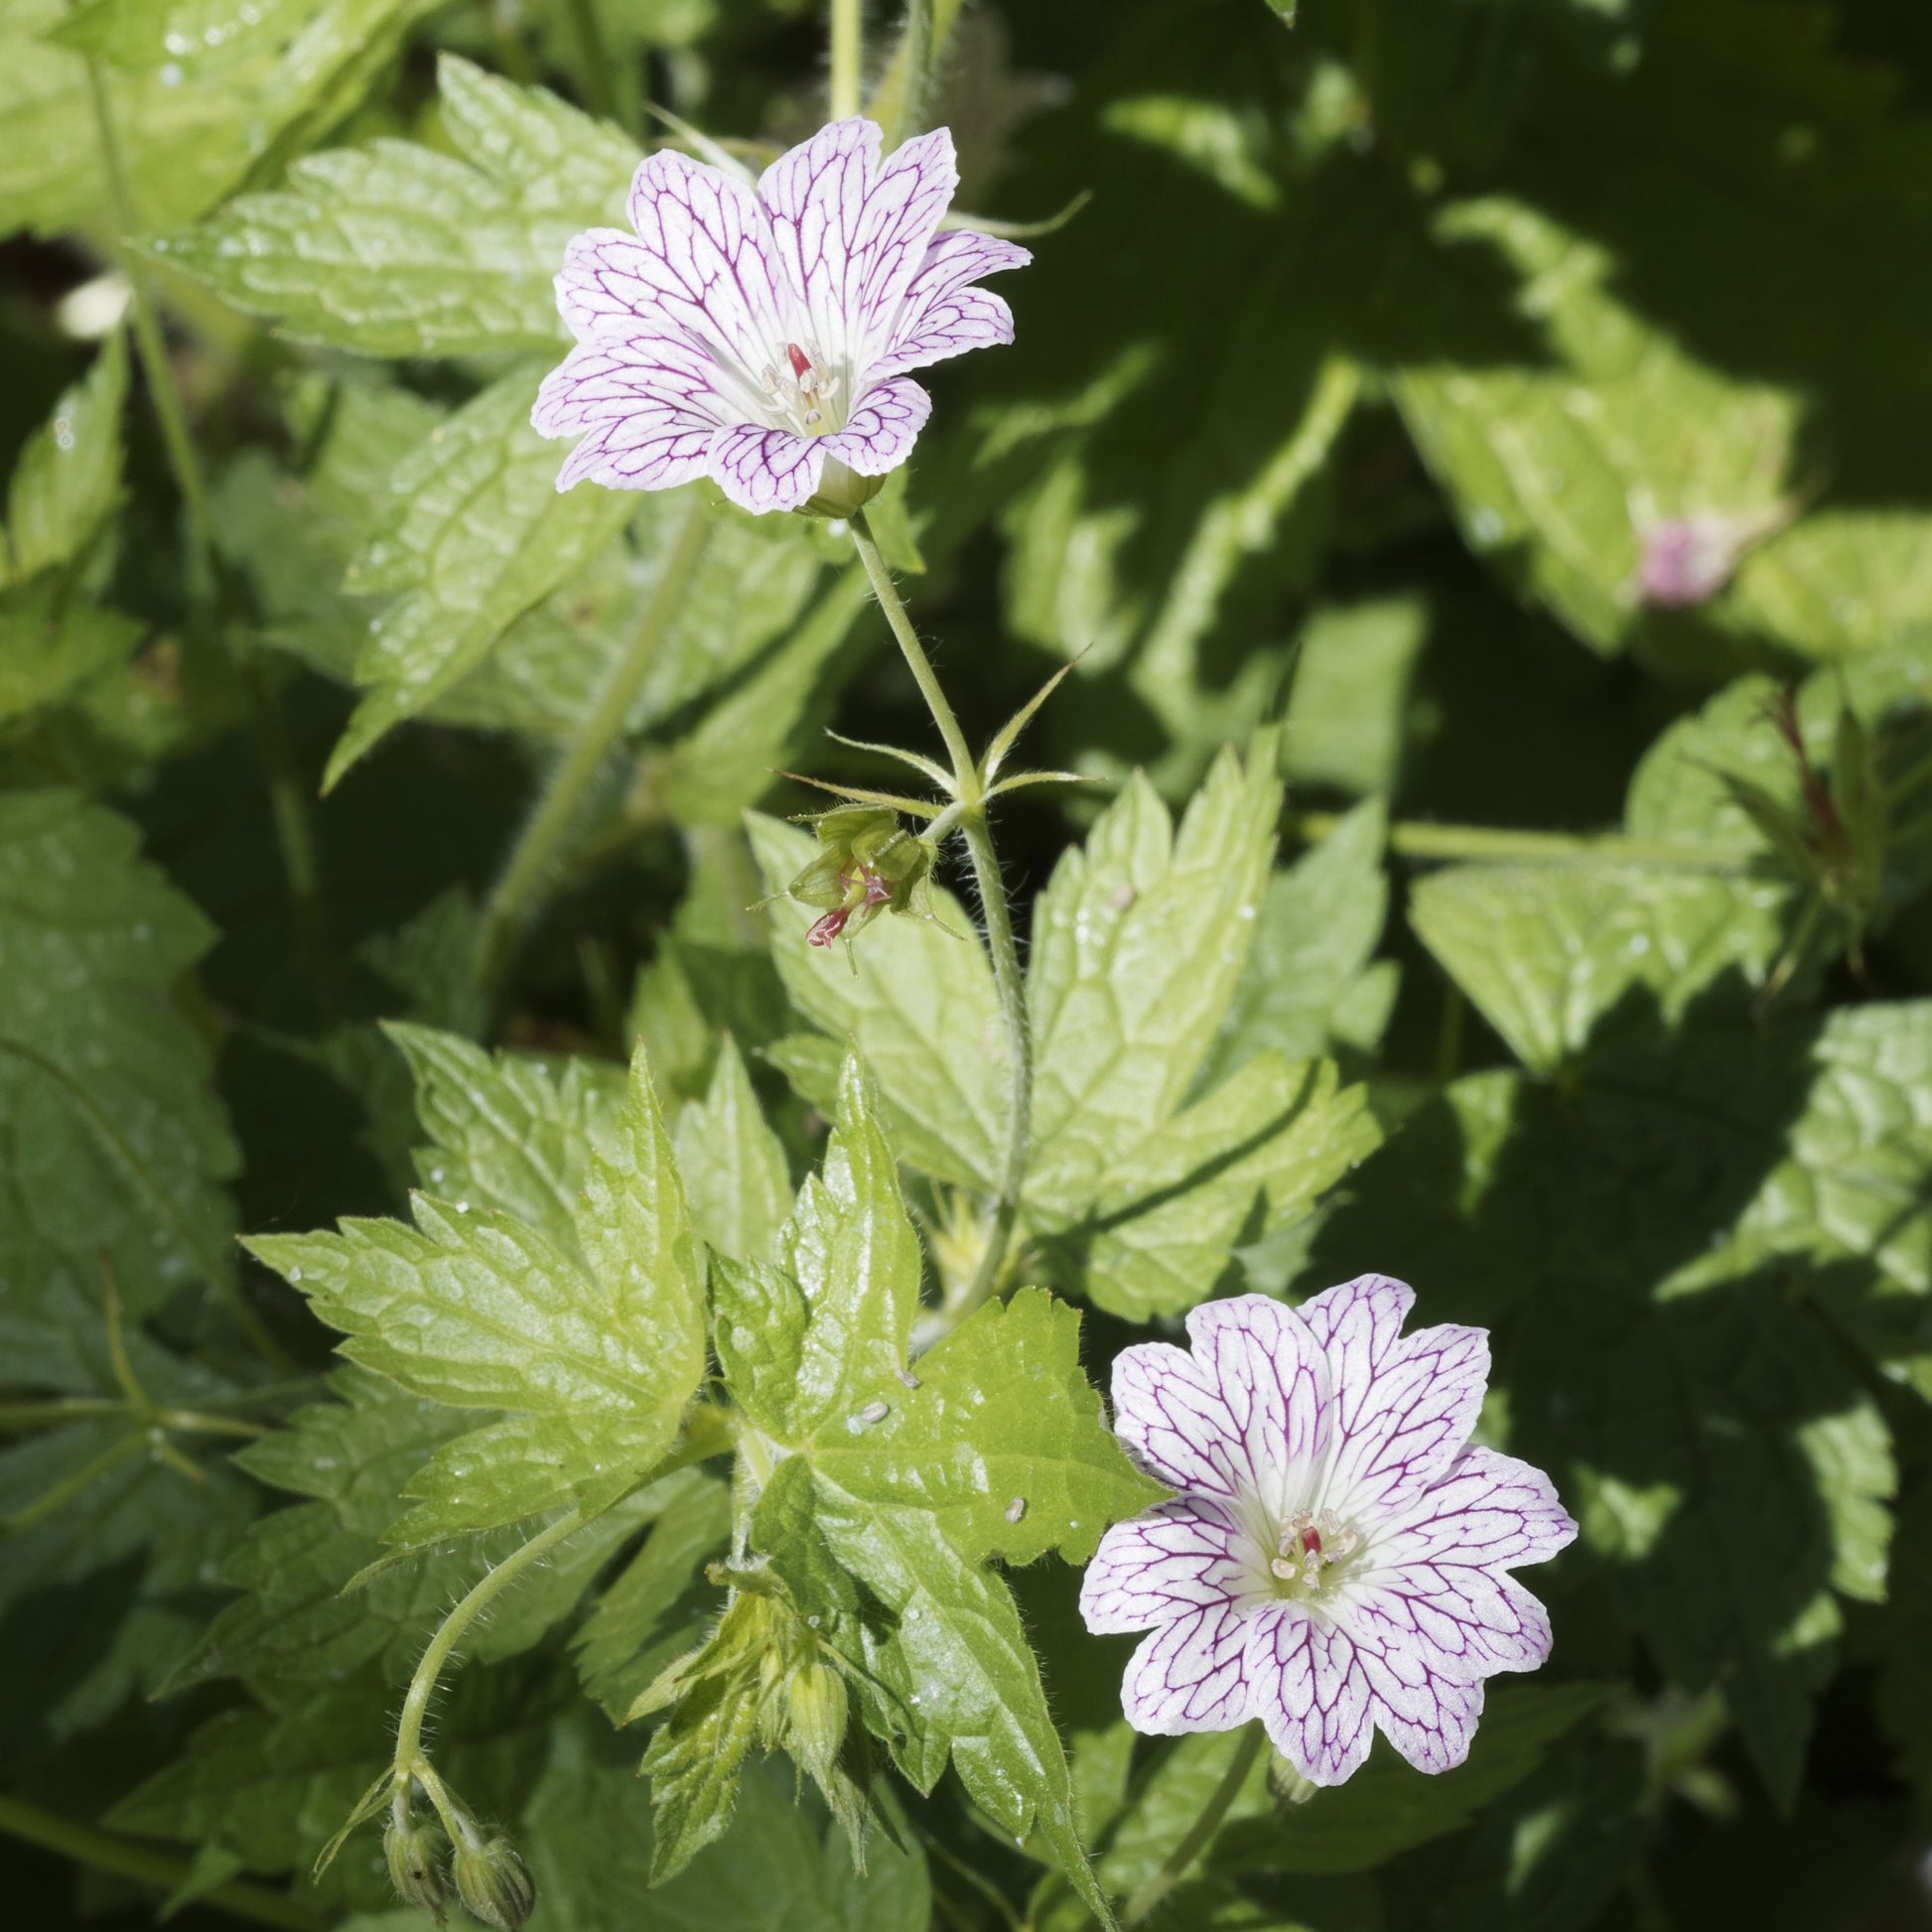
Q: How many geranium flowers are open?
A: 2